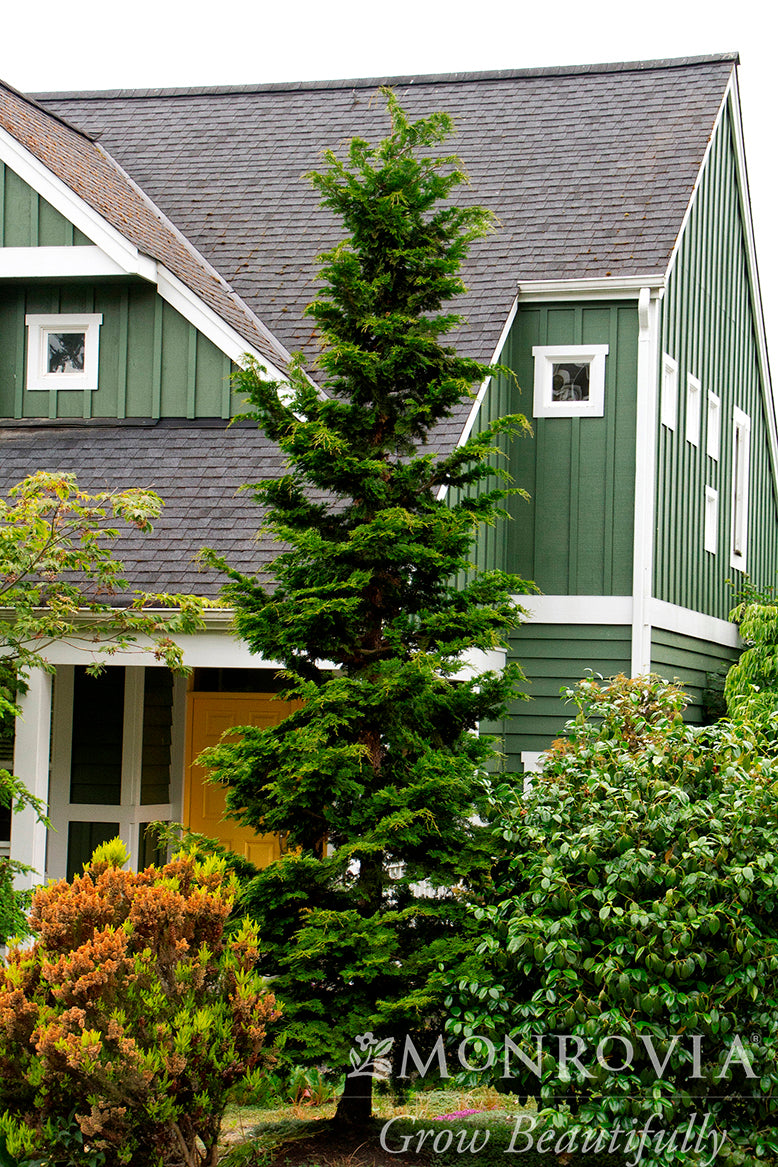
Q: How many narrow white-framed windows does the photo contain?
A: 5